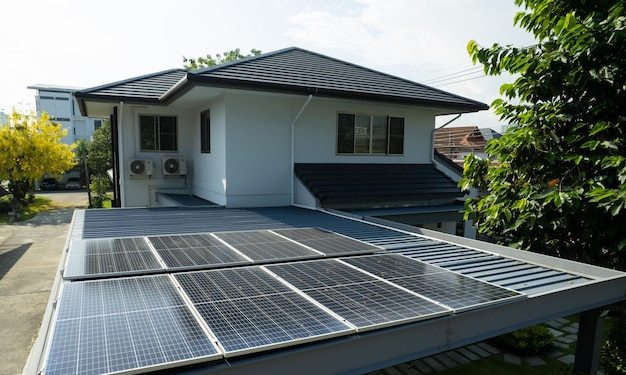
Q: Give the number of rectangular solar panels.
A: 8